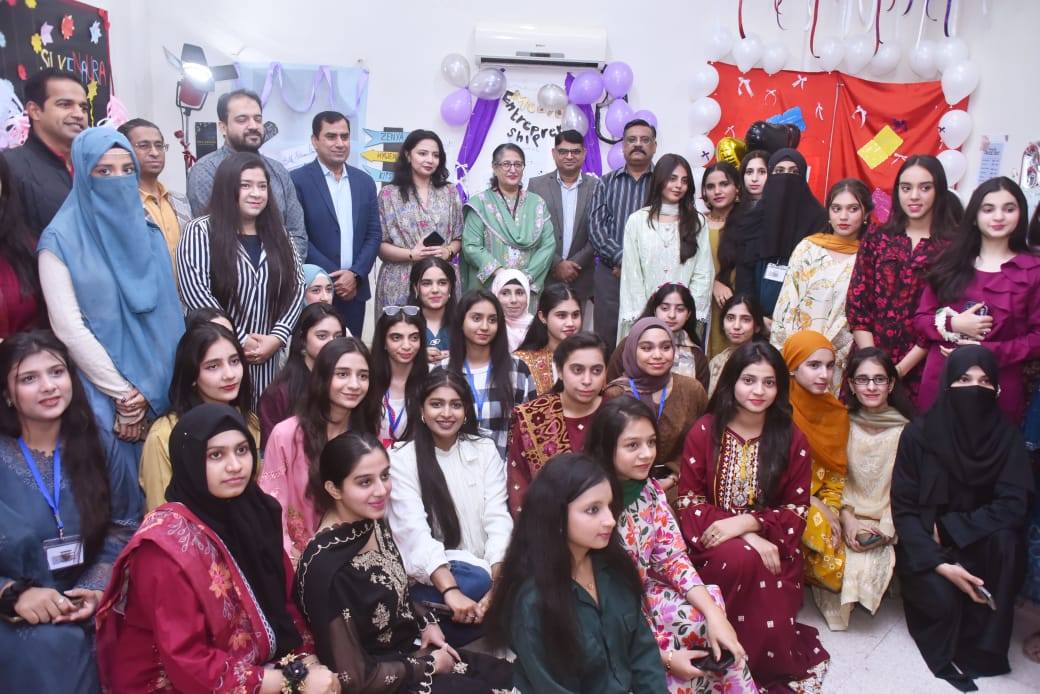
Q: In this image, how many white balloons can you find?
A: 14